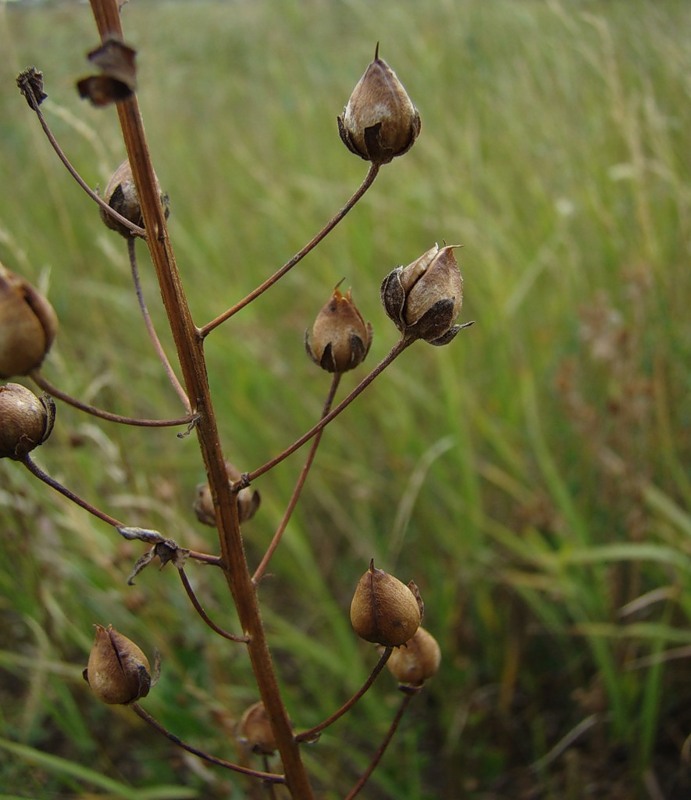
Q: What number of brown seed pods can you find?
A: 11